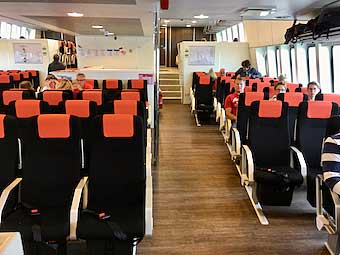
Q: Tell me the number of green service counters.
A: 0